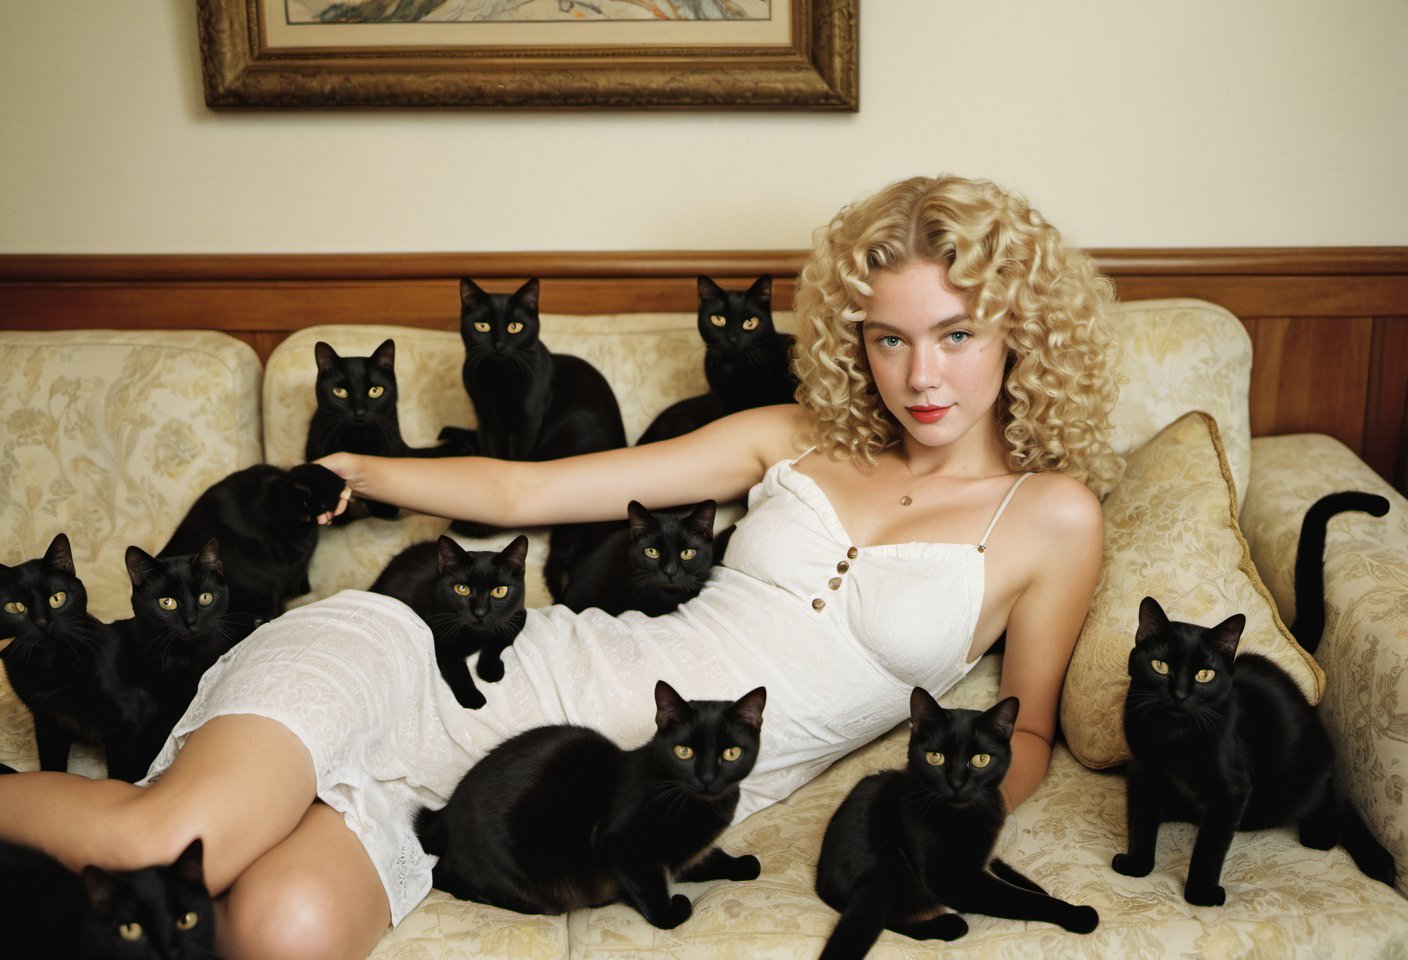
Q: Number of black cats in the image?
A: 12